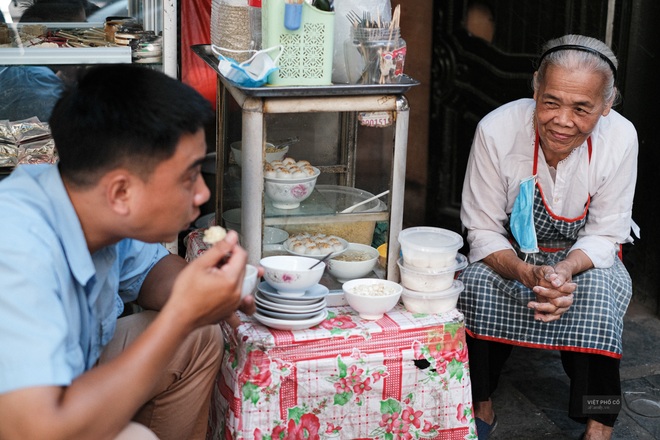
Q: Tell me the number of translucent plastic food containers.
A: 3